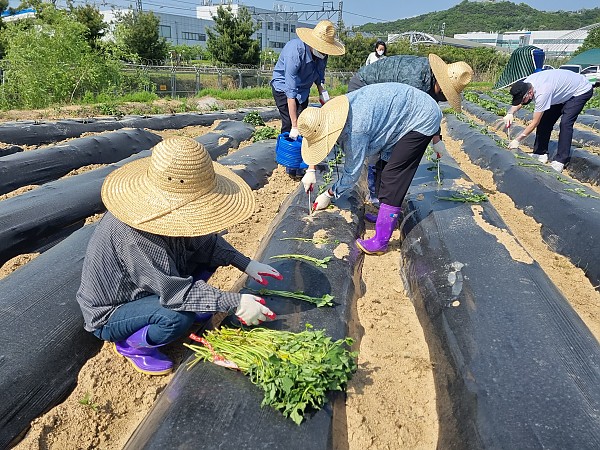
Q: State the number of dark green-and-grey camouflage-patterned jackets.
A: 1